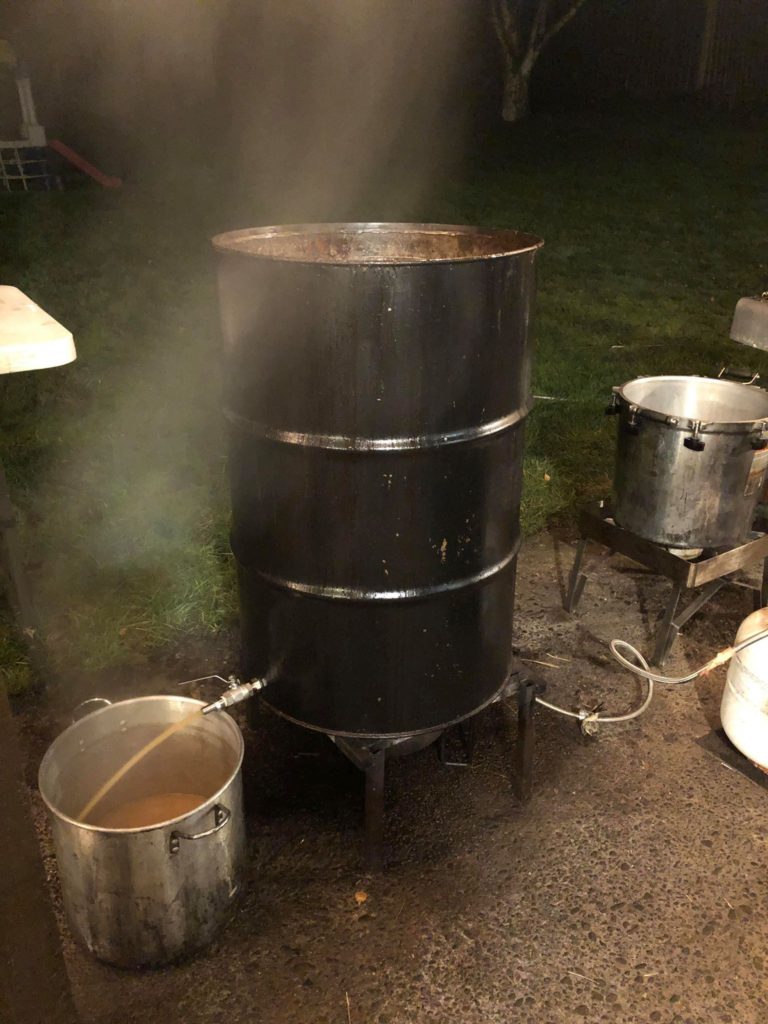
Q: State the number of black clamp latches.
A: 4